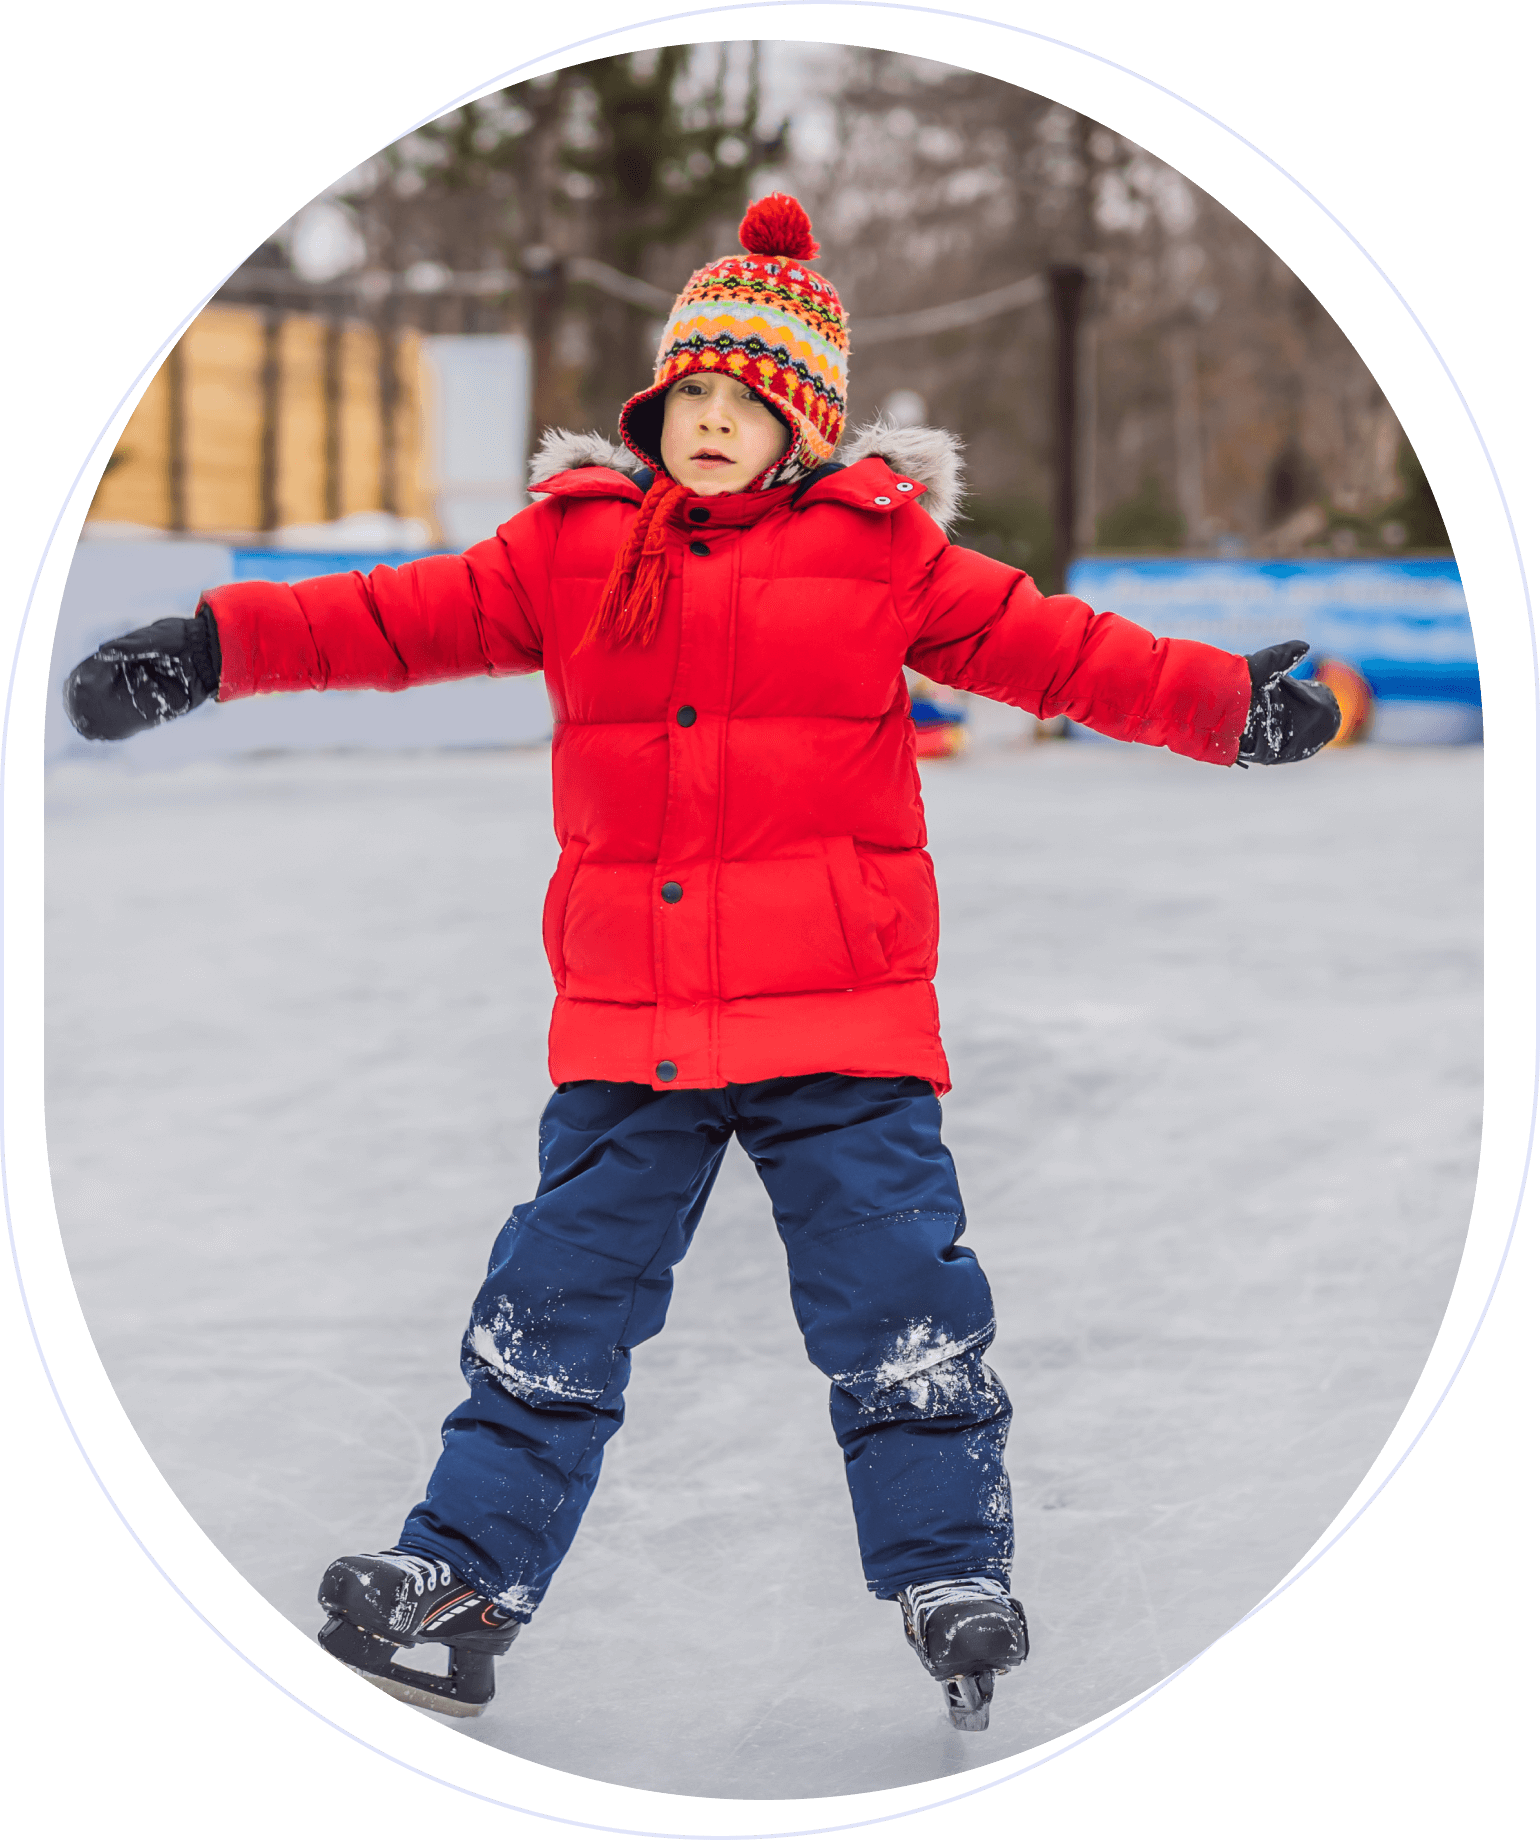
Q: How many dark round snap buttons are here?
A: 5